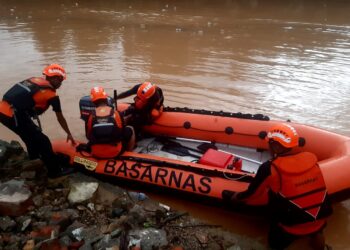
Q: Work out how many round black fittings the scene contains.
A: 4